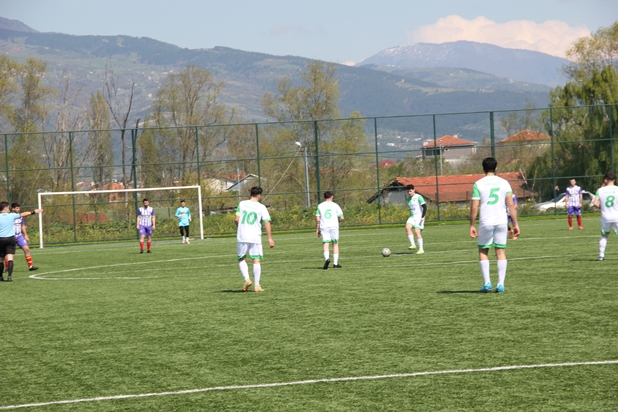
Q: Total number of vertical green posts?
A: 11